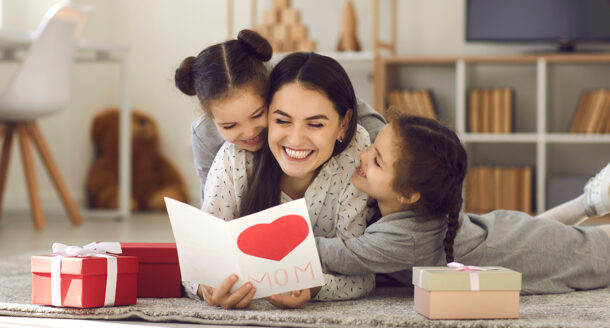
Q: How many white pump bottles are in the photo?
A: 0